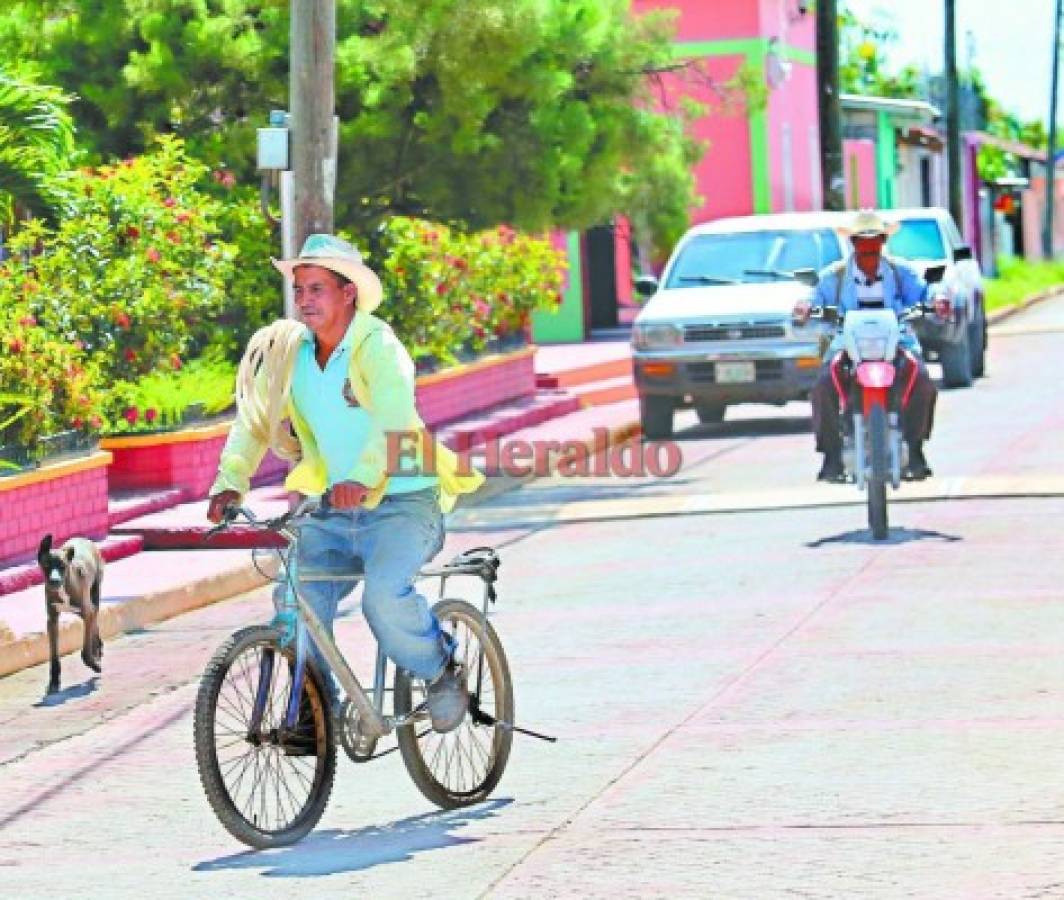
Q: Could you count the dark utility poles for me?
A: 3